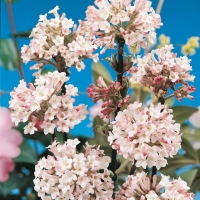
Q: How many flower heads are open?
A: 7